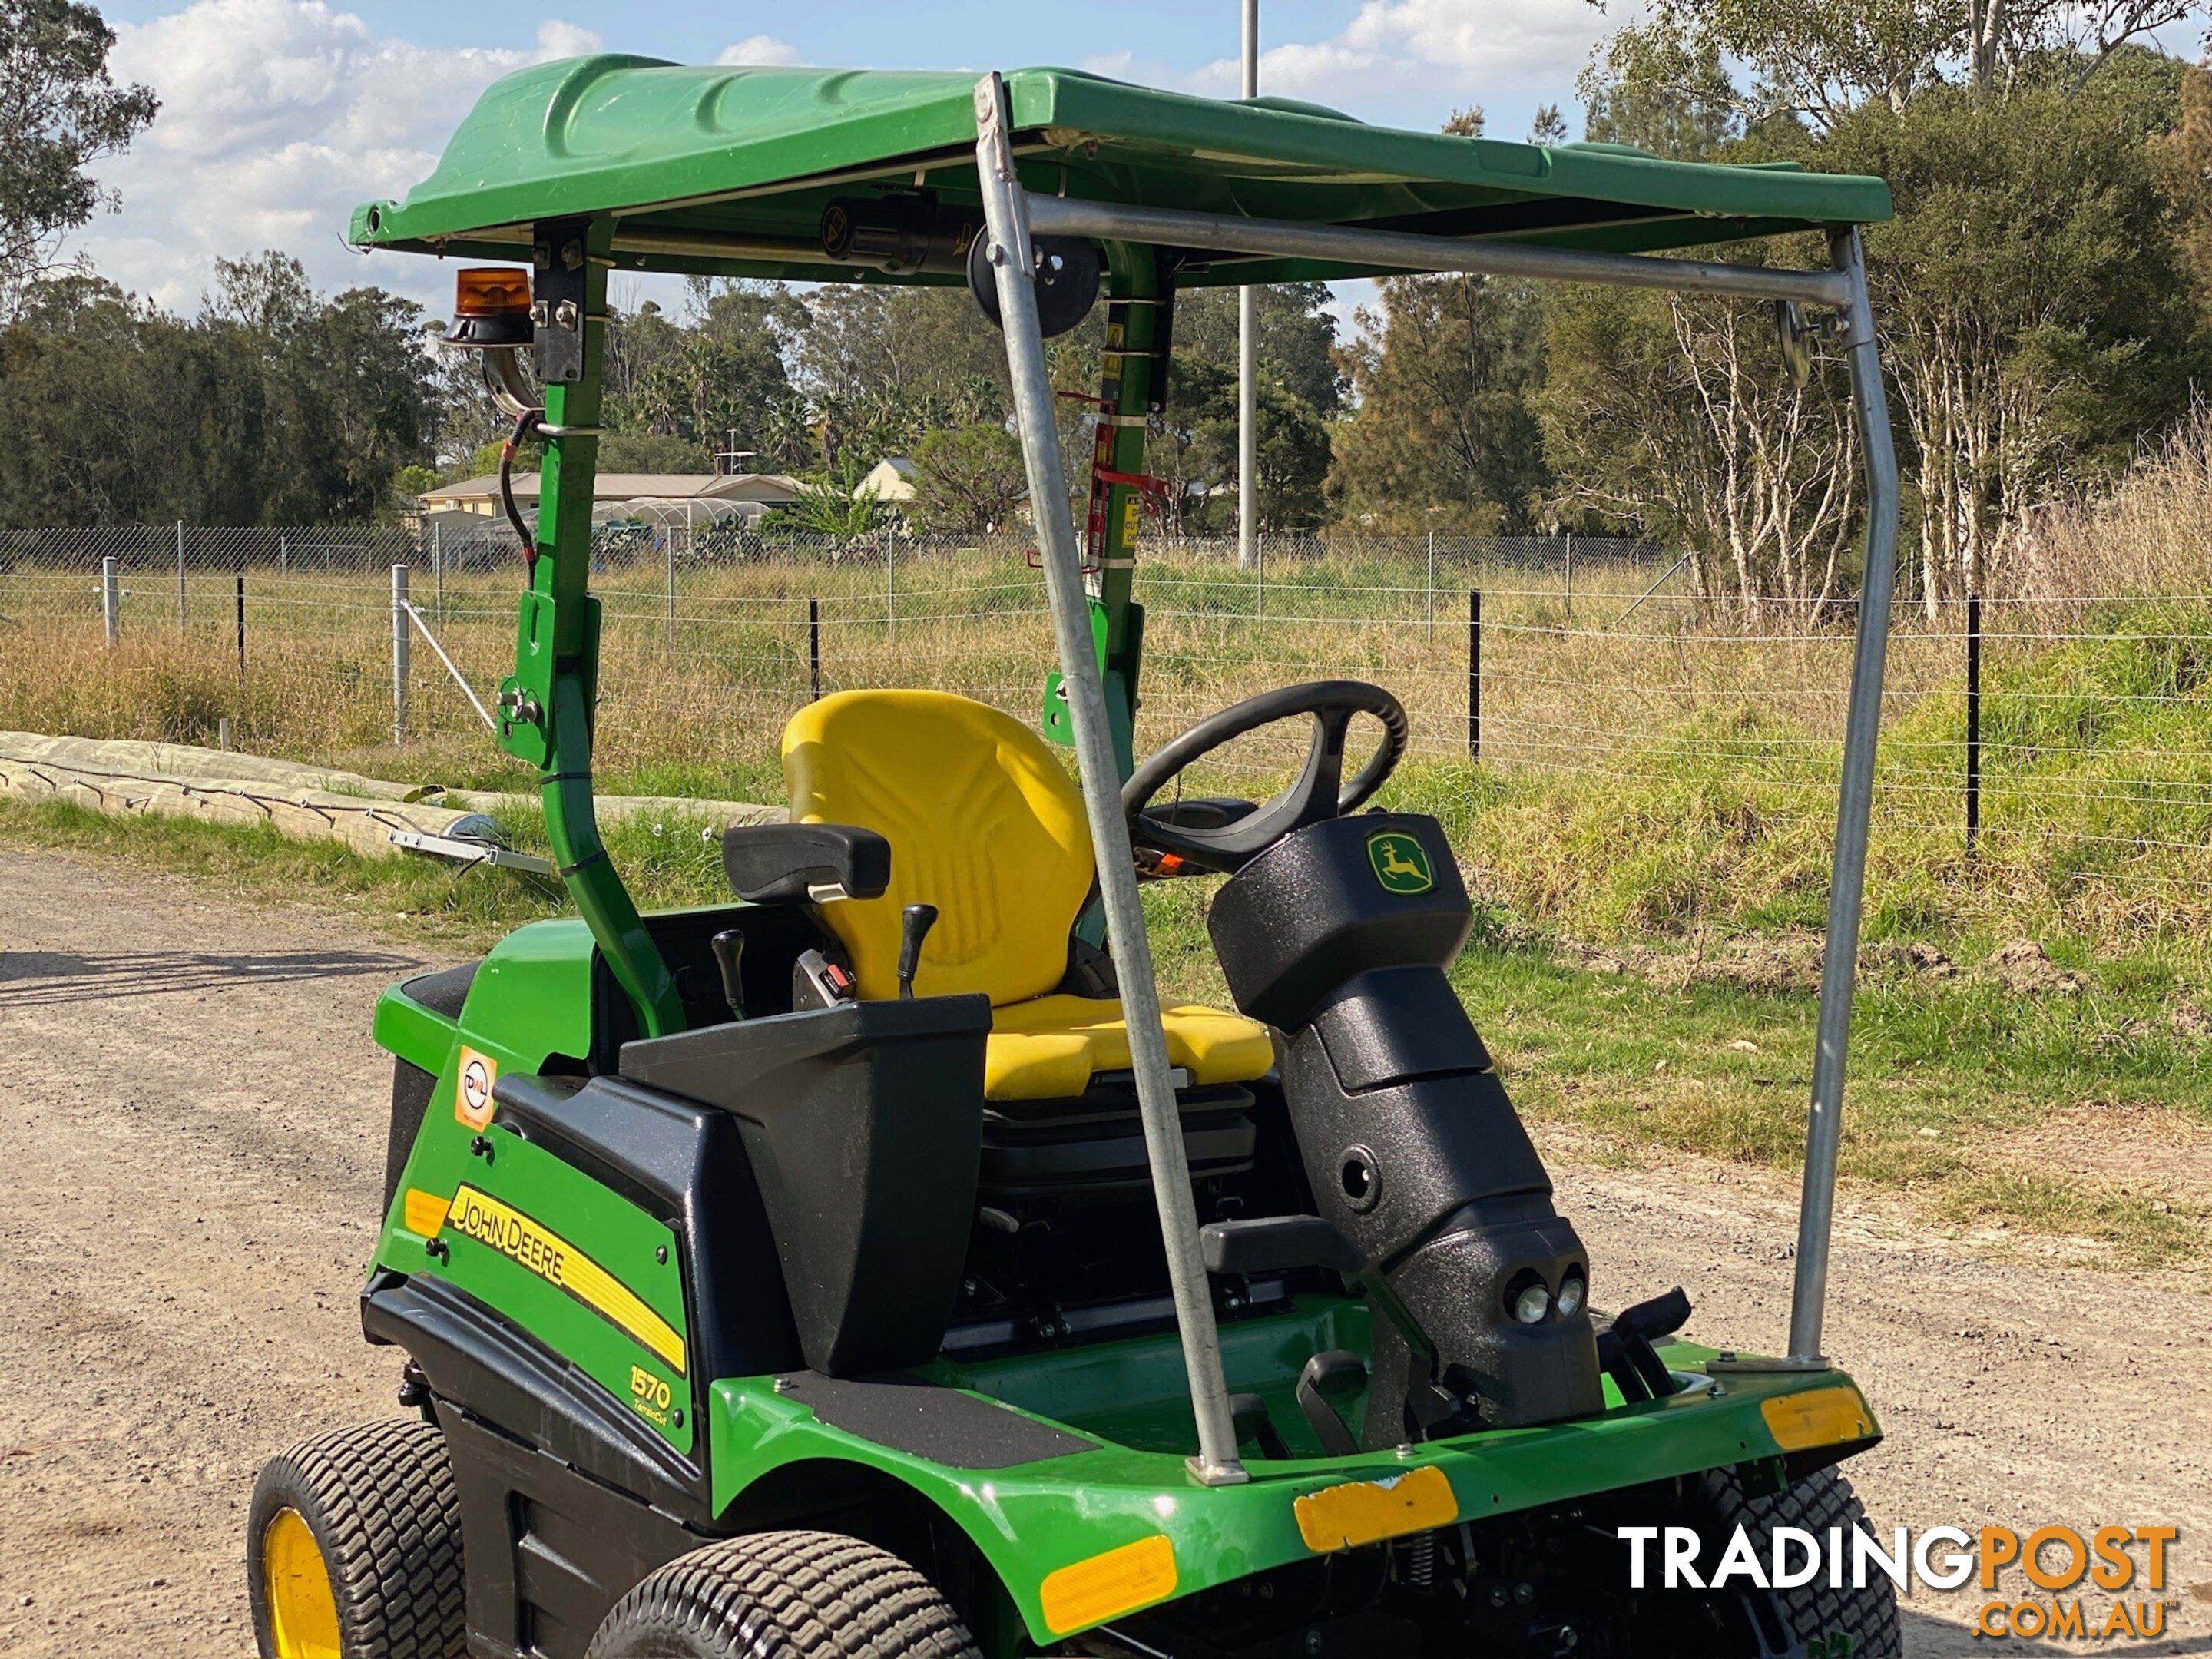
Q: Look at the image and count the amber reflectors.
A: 4